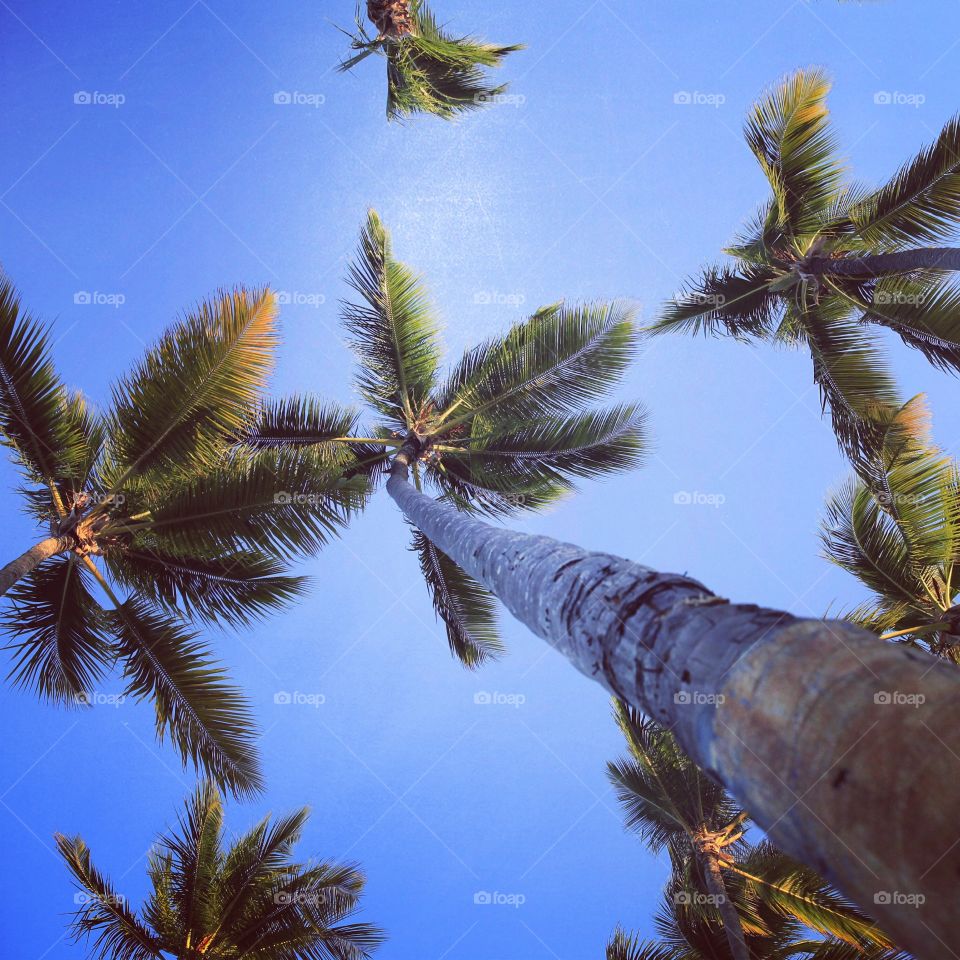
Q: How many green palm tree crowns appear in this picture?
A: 7